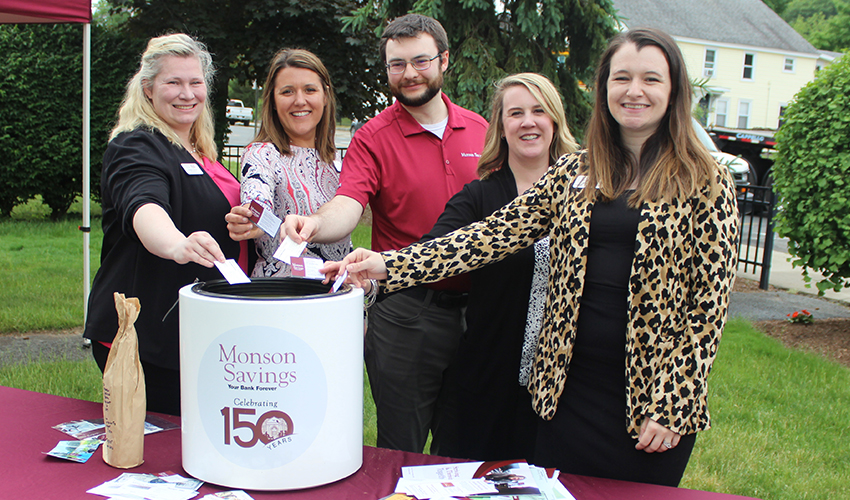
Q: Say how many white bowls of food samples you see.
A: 0